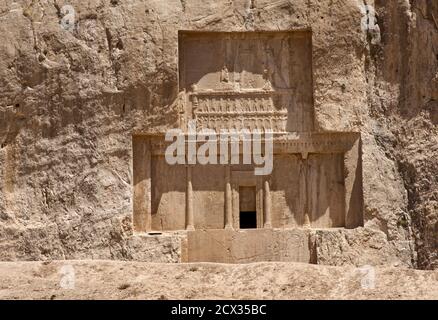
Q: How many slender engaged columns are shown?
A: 4